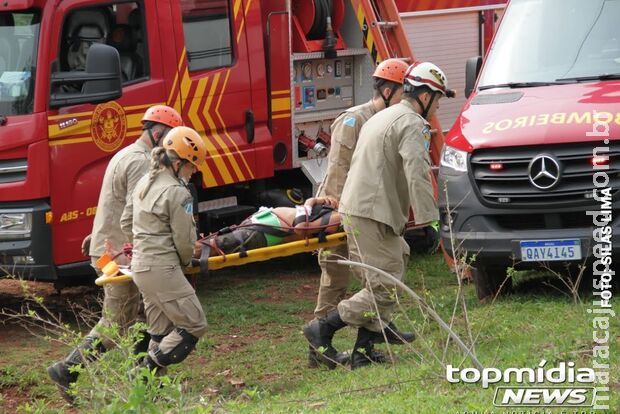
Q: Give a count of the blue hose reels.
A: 0